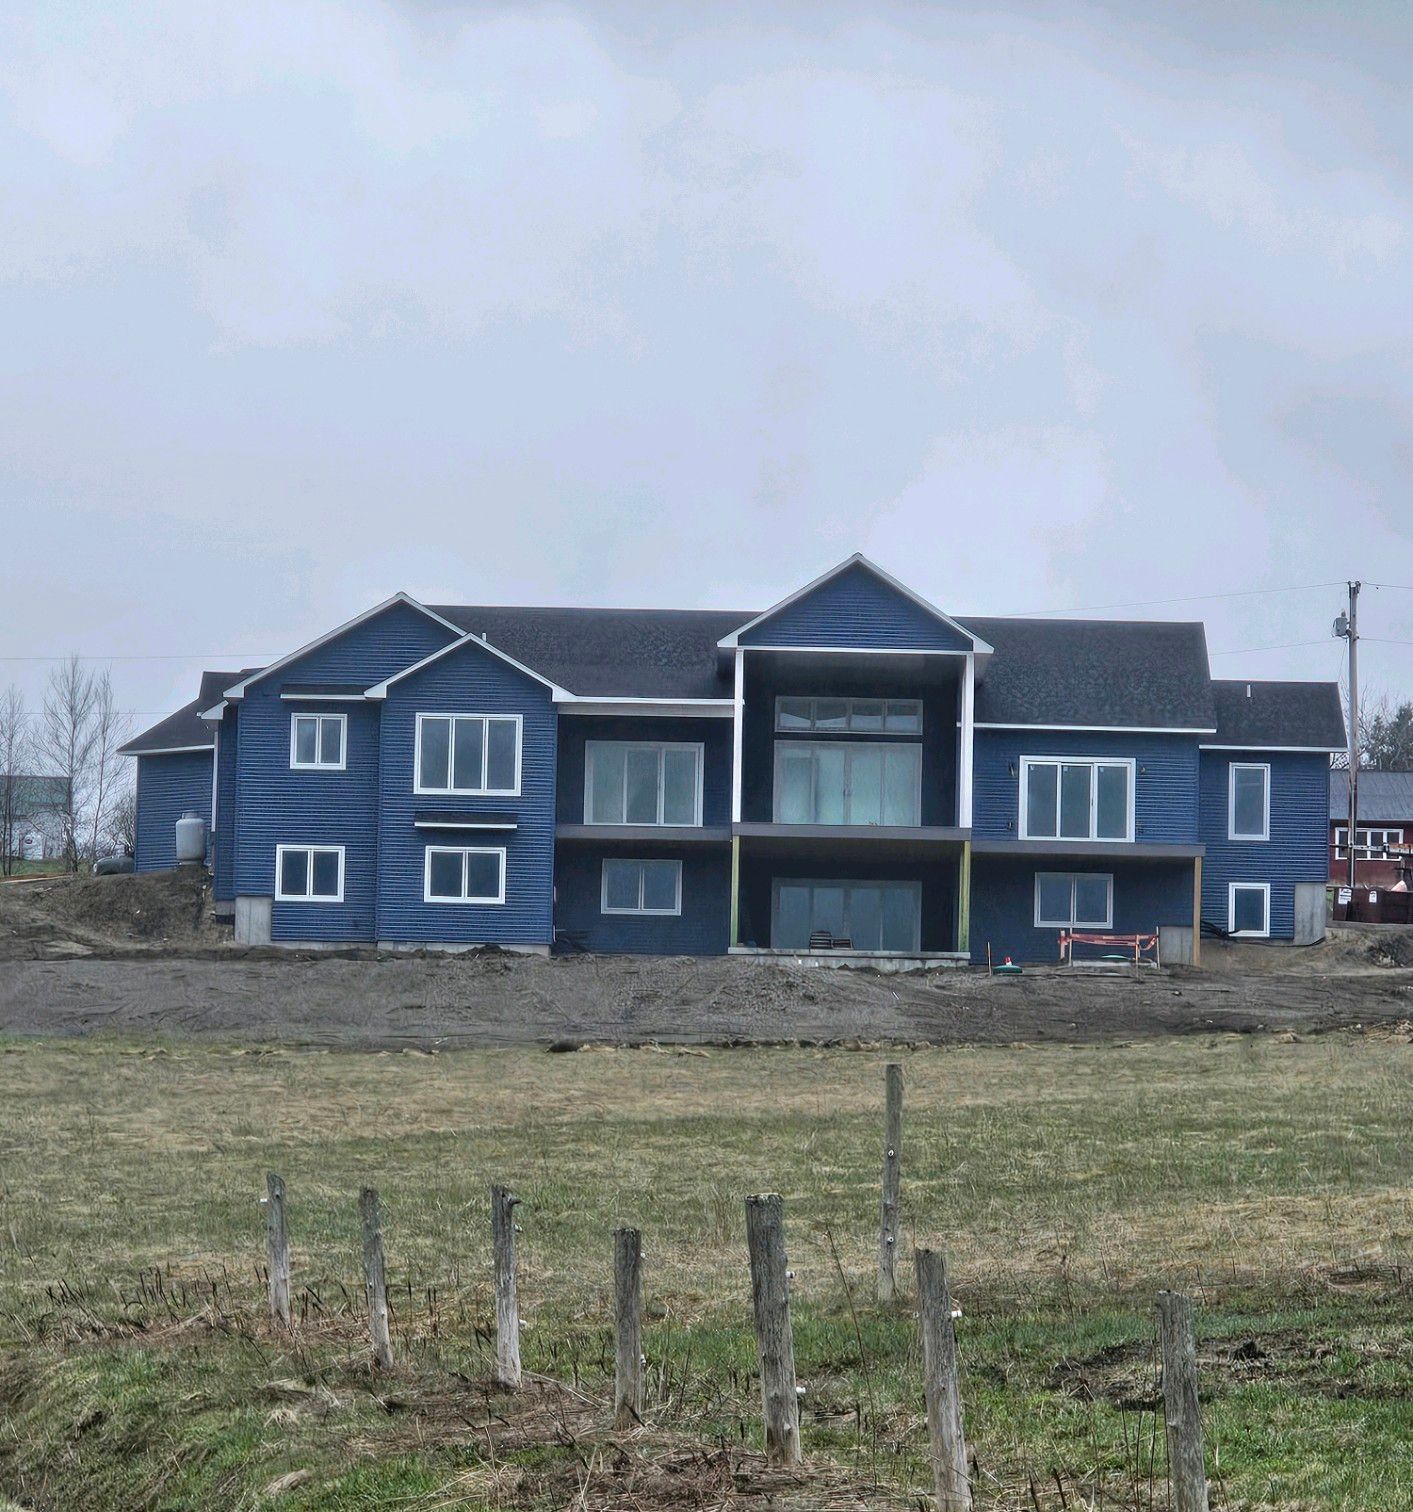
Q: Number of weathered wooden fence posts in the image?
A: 8